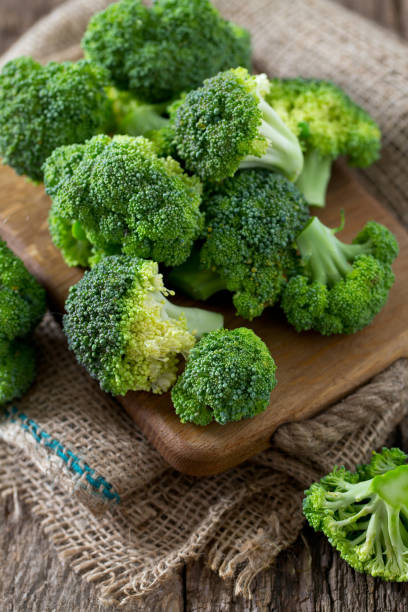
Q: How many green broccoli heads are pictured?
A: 11